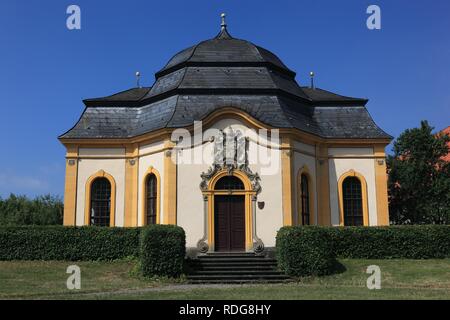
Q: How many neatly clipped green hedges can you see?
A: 2